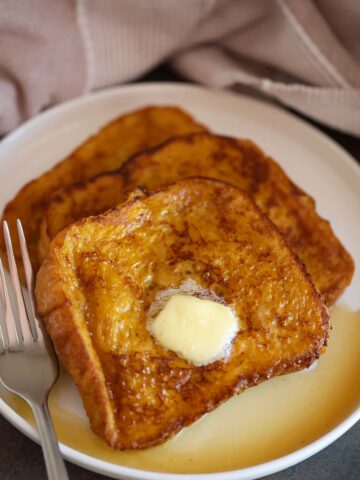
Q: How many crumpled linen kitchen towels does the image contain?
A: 1